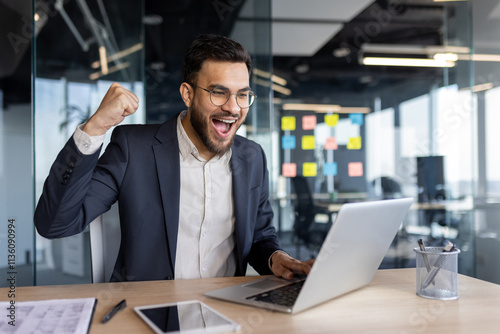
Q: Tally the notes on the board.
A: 12